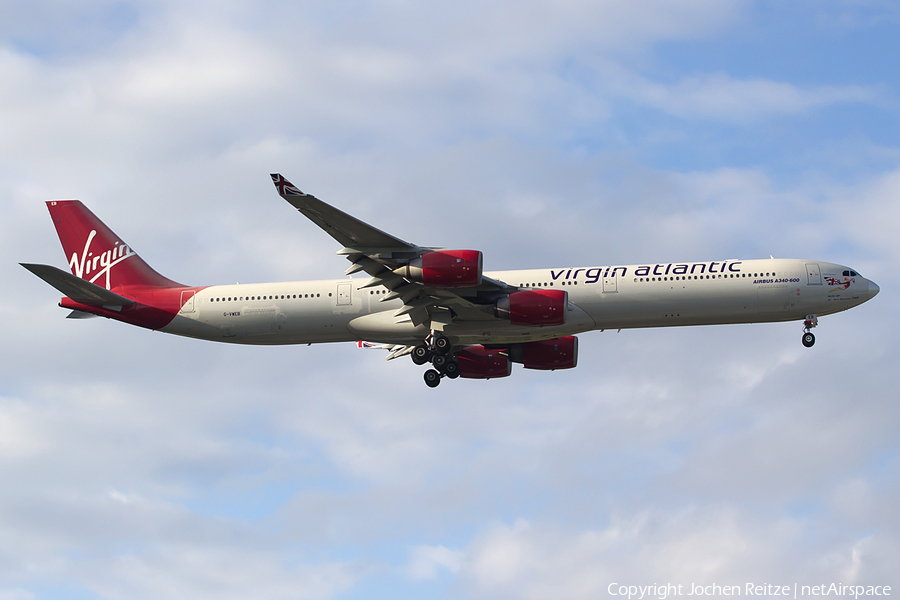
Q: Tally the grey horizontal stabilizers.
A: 2